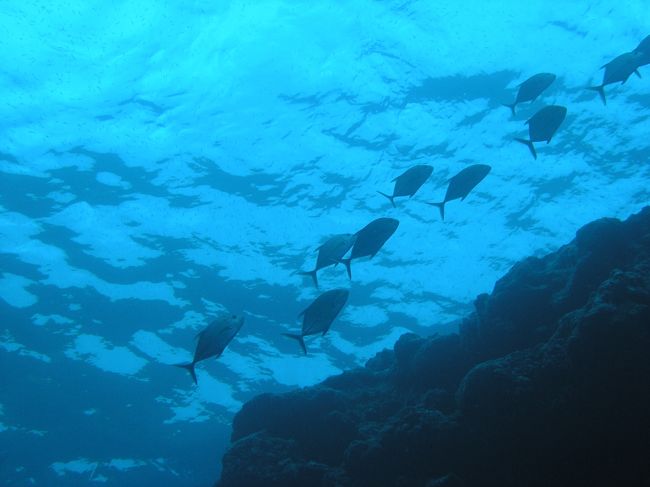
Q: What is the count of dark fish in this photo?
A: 10